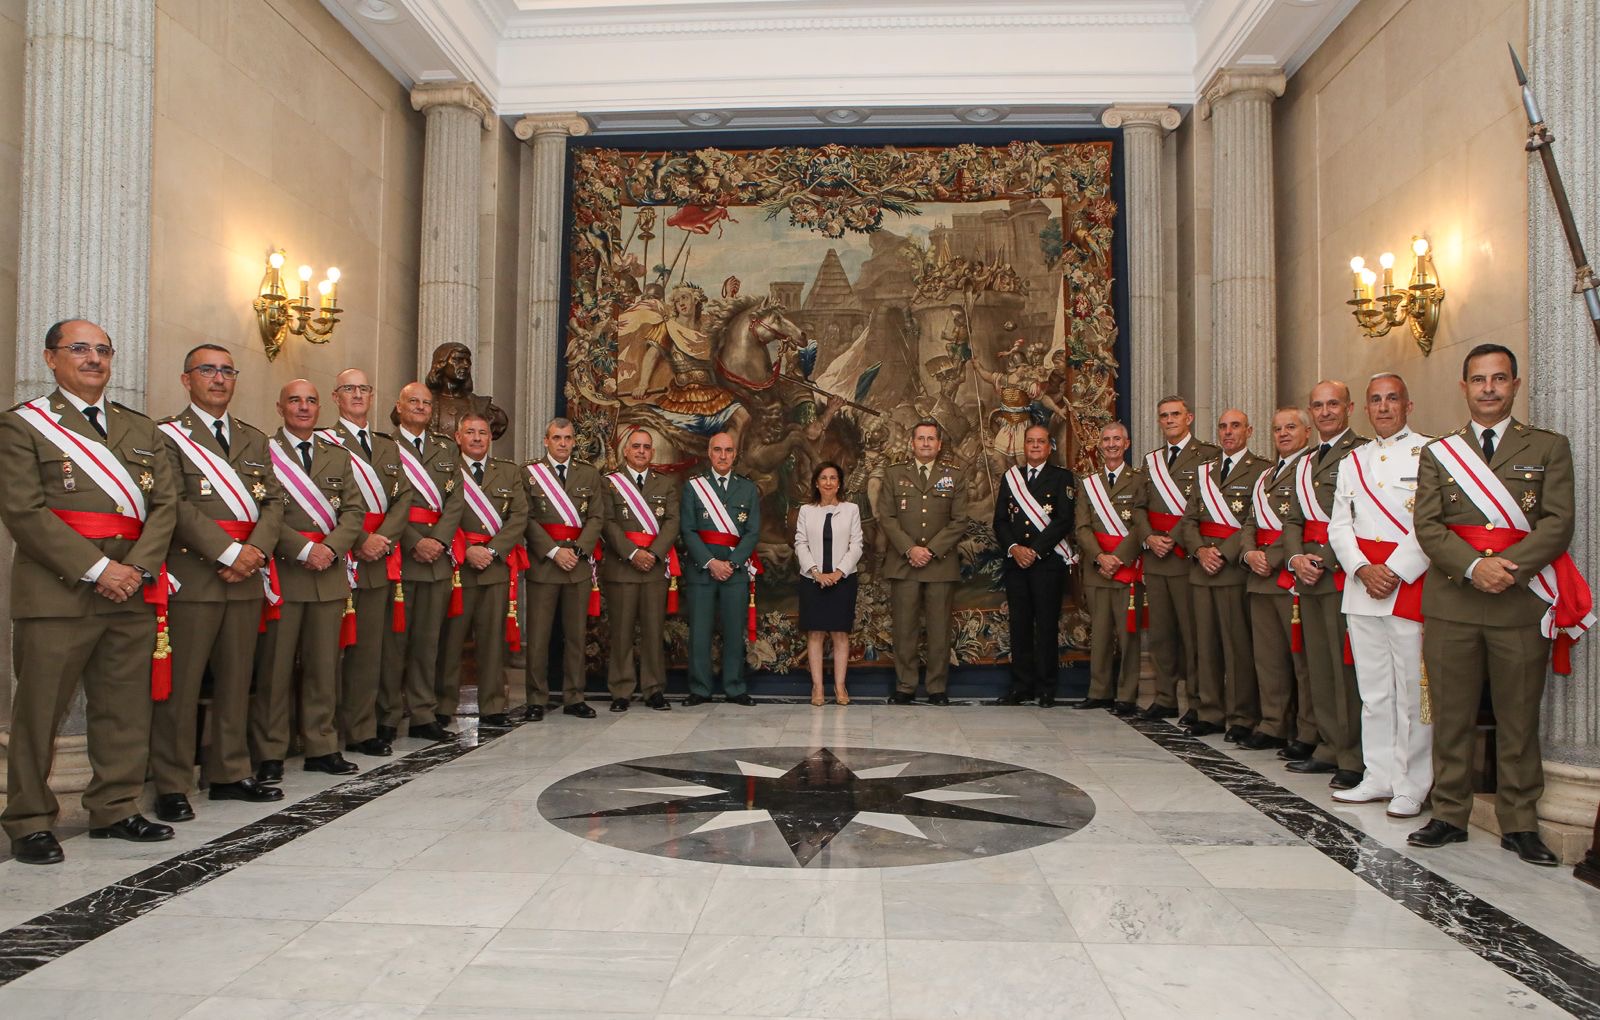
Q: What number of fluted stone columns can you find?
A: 6